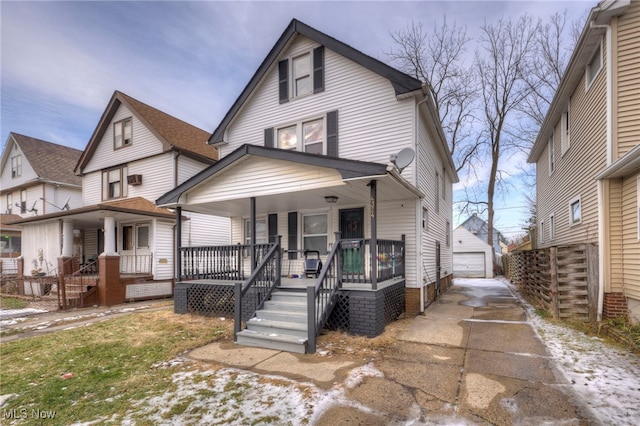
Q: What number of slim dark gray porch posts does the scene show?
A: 3